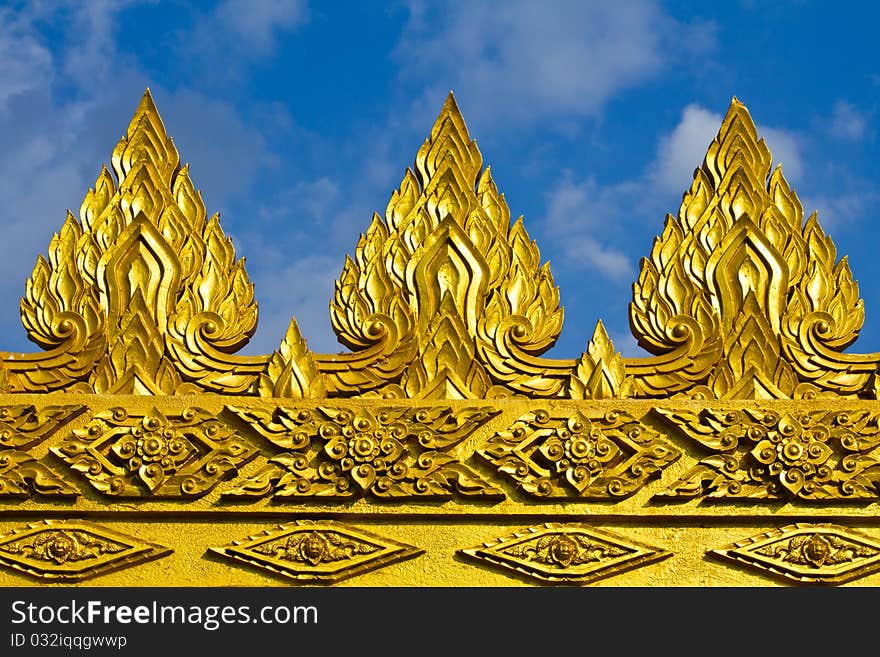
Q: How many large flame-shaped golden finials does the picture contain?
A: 3